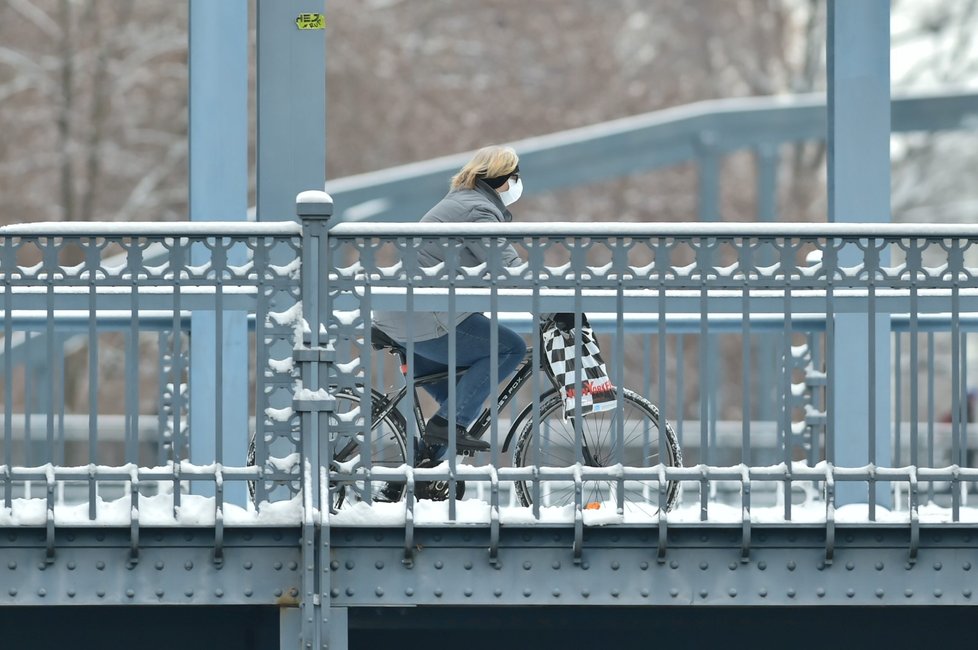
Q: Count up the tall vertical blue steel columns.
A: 3